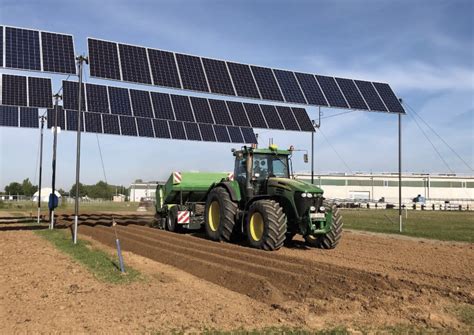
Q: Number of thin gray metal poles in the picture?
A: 5